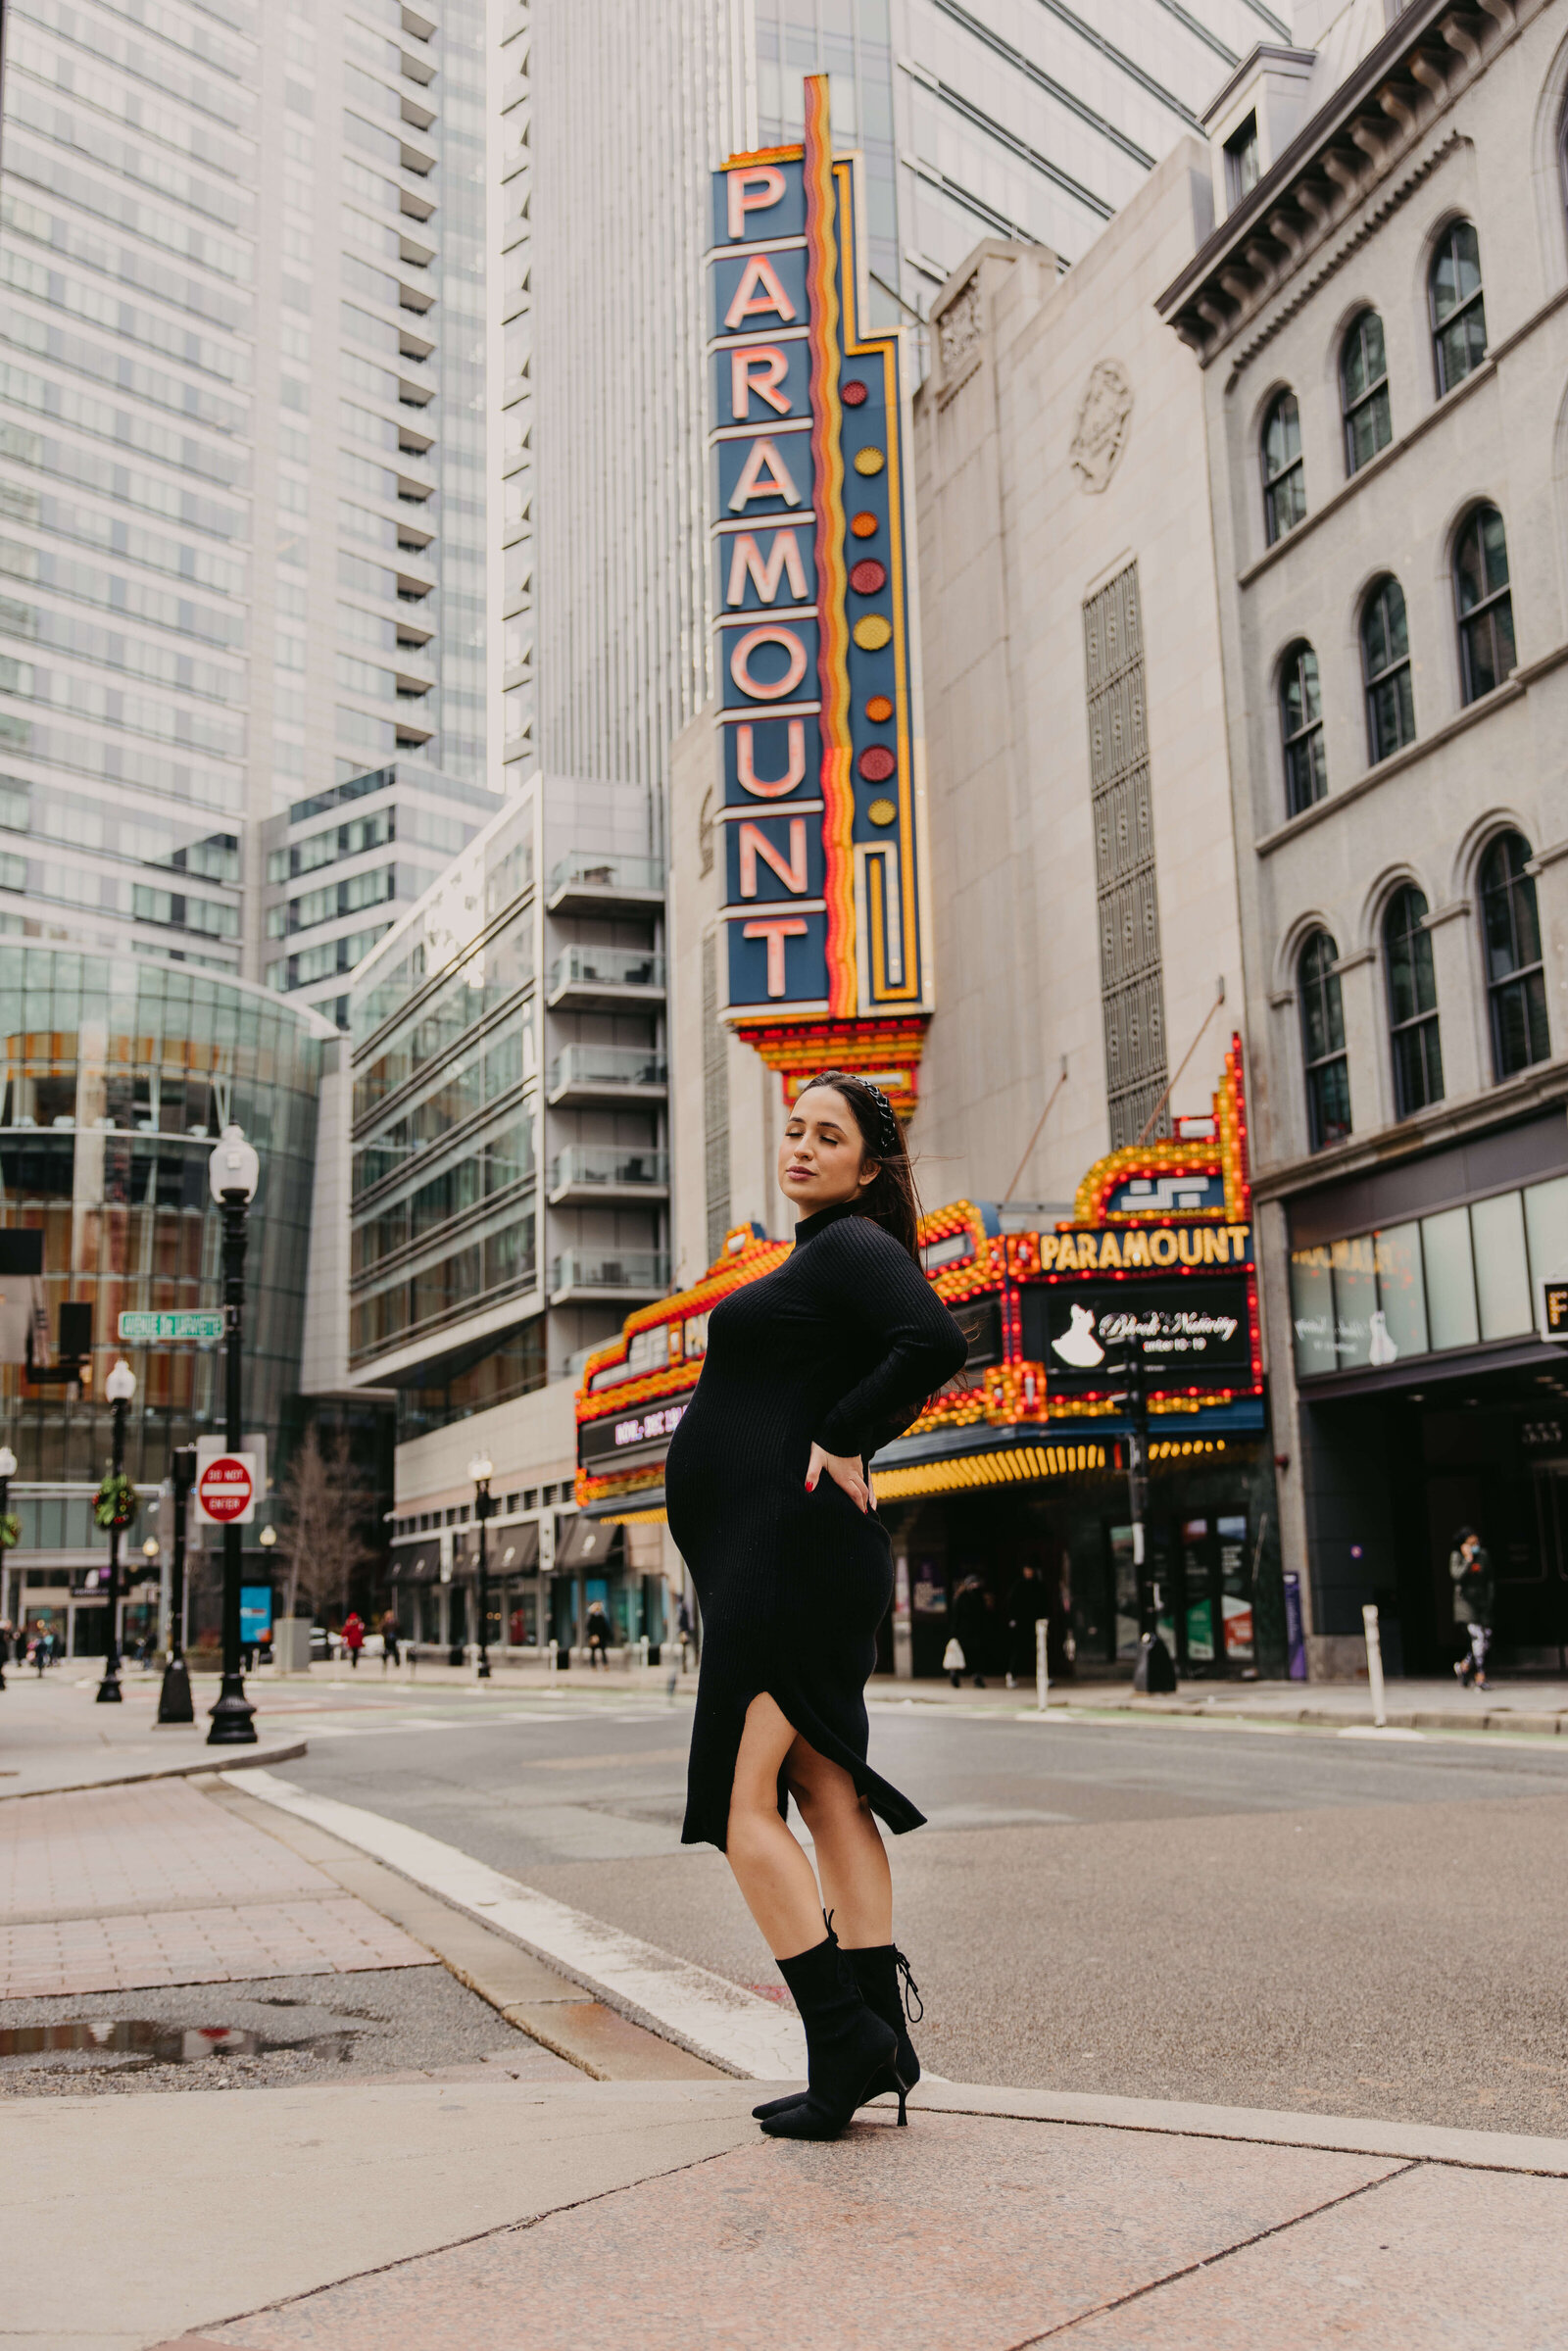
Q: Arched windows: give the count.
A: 9